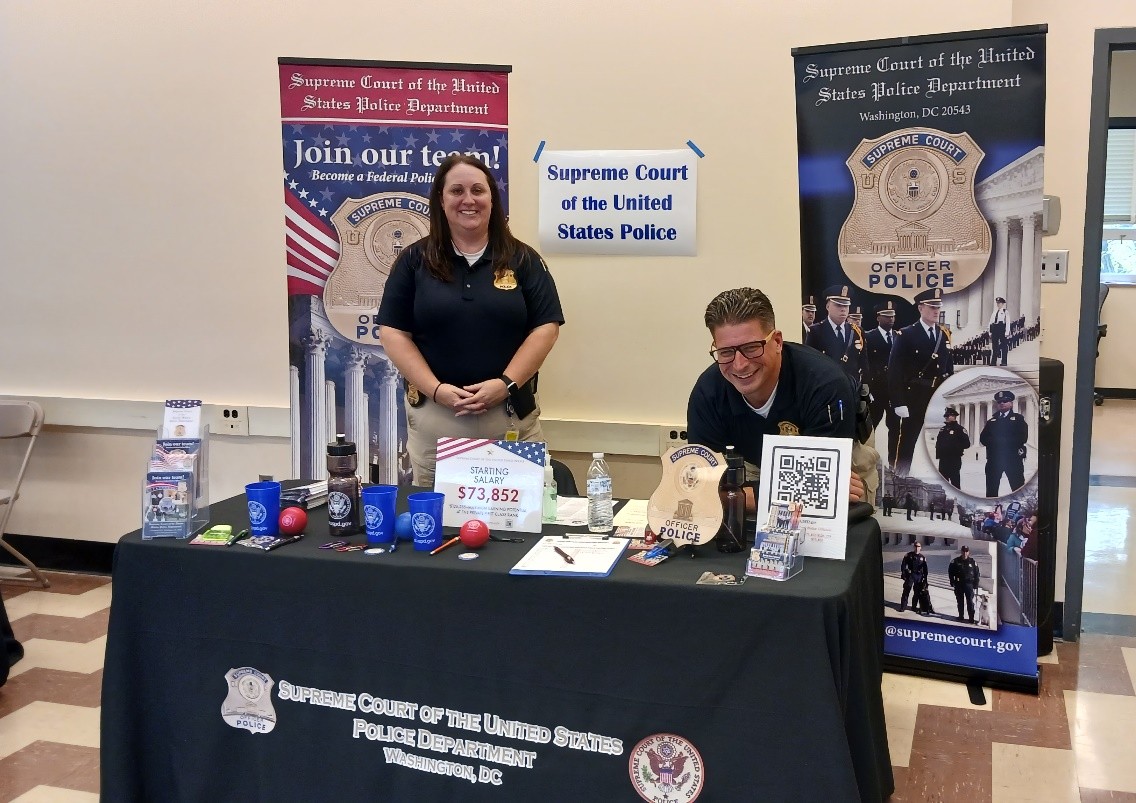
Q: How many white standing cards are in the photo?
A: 2